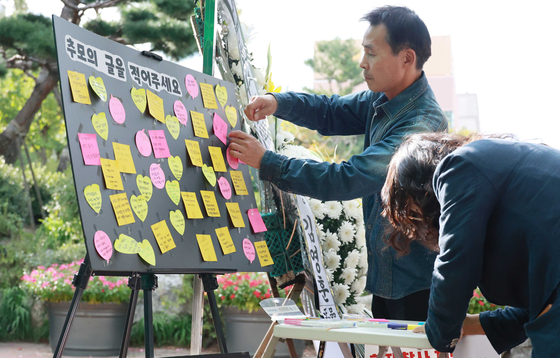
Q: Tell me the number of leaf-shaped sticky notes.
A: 15